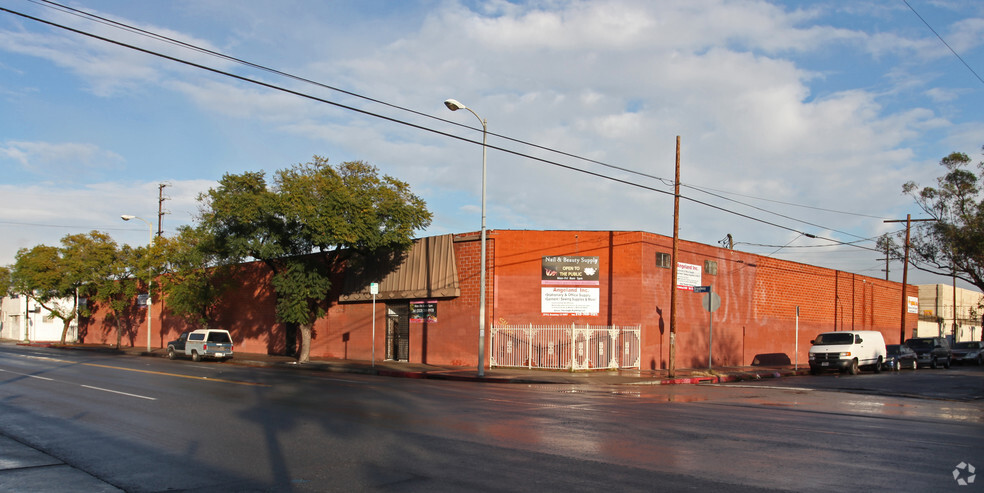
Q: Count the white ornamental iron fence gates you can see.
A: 5